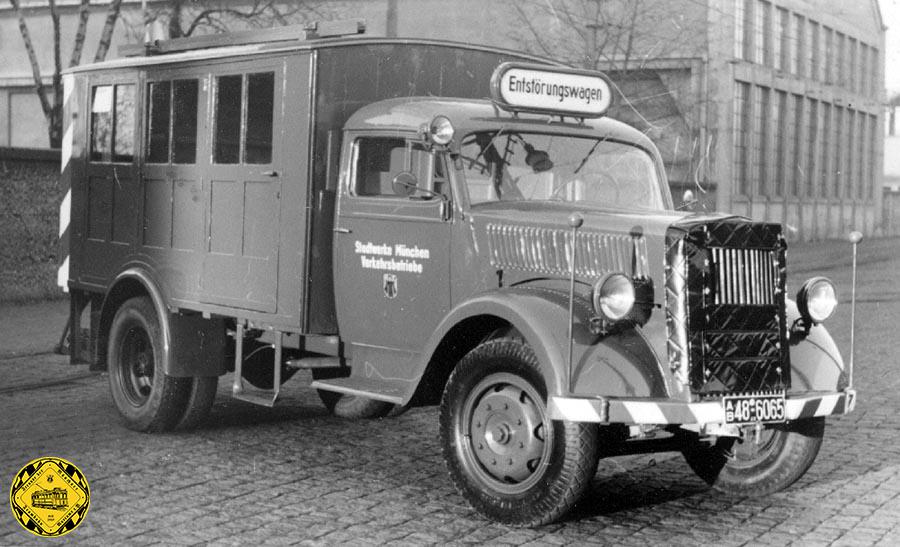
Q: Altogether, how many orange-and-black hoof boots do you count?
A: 0